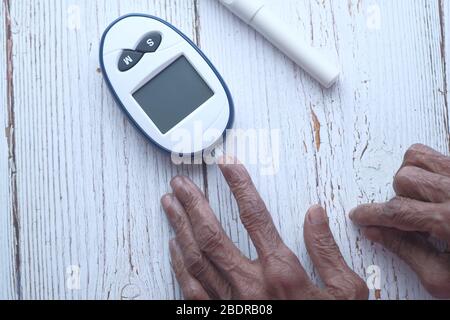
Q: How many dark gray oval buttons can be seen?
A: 2